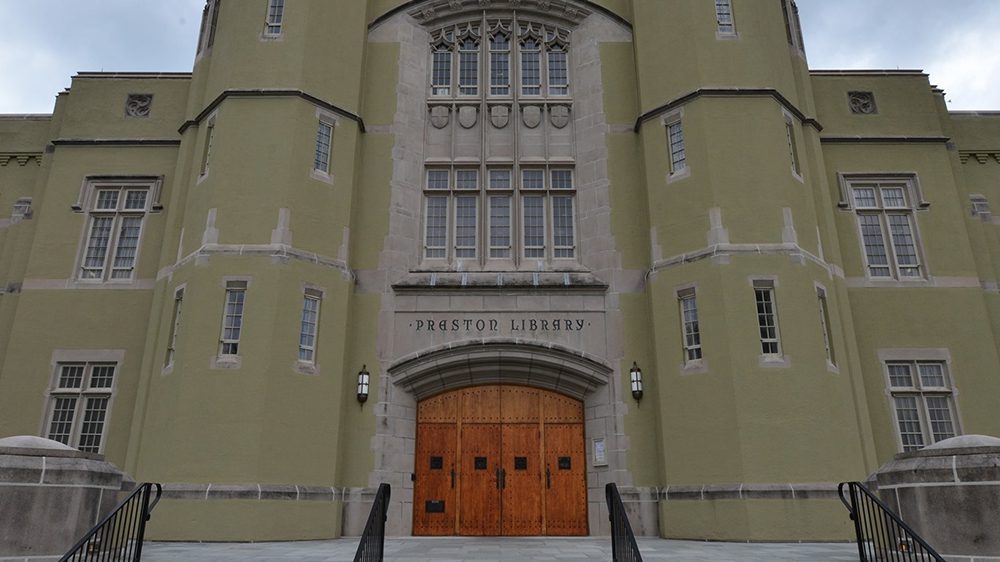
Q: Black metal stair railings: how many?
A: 4